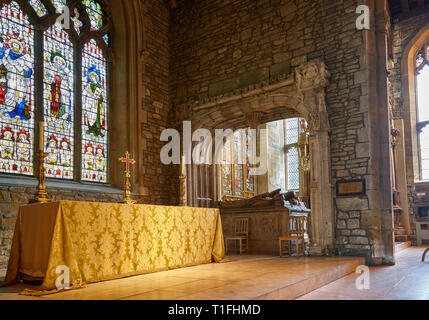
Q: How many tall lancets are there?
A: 3